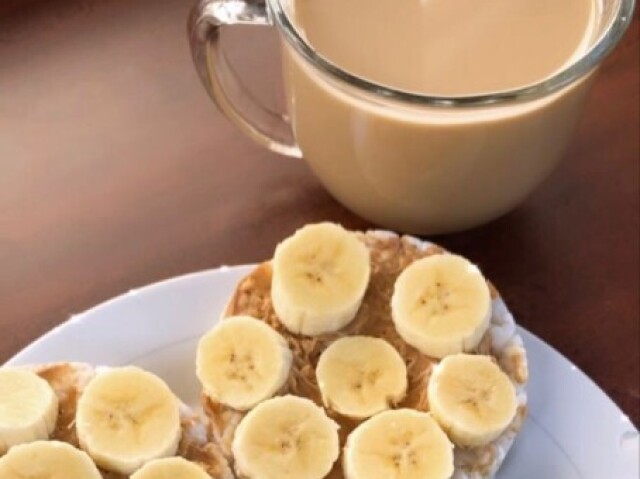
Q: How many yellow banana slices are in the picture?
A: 11